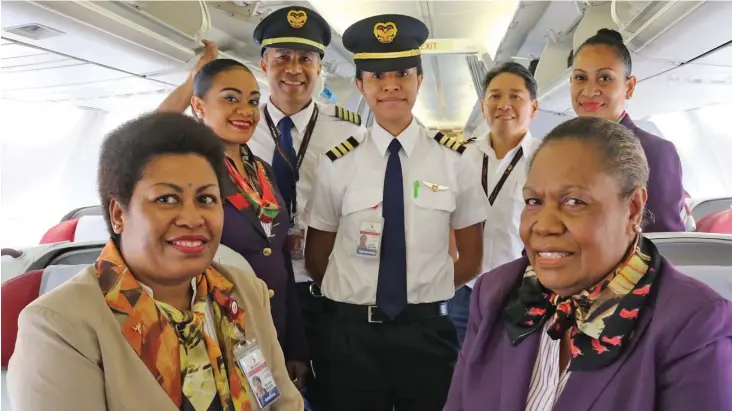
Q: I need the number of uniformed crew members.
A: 7